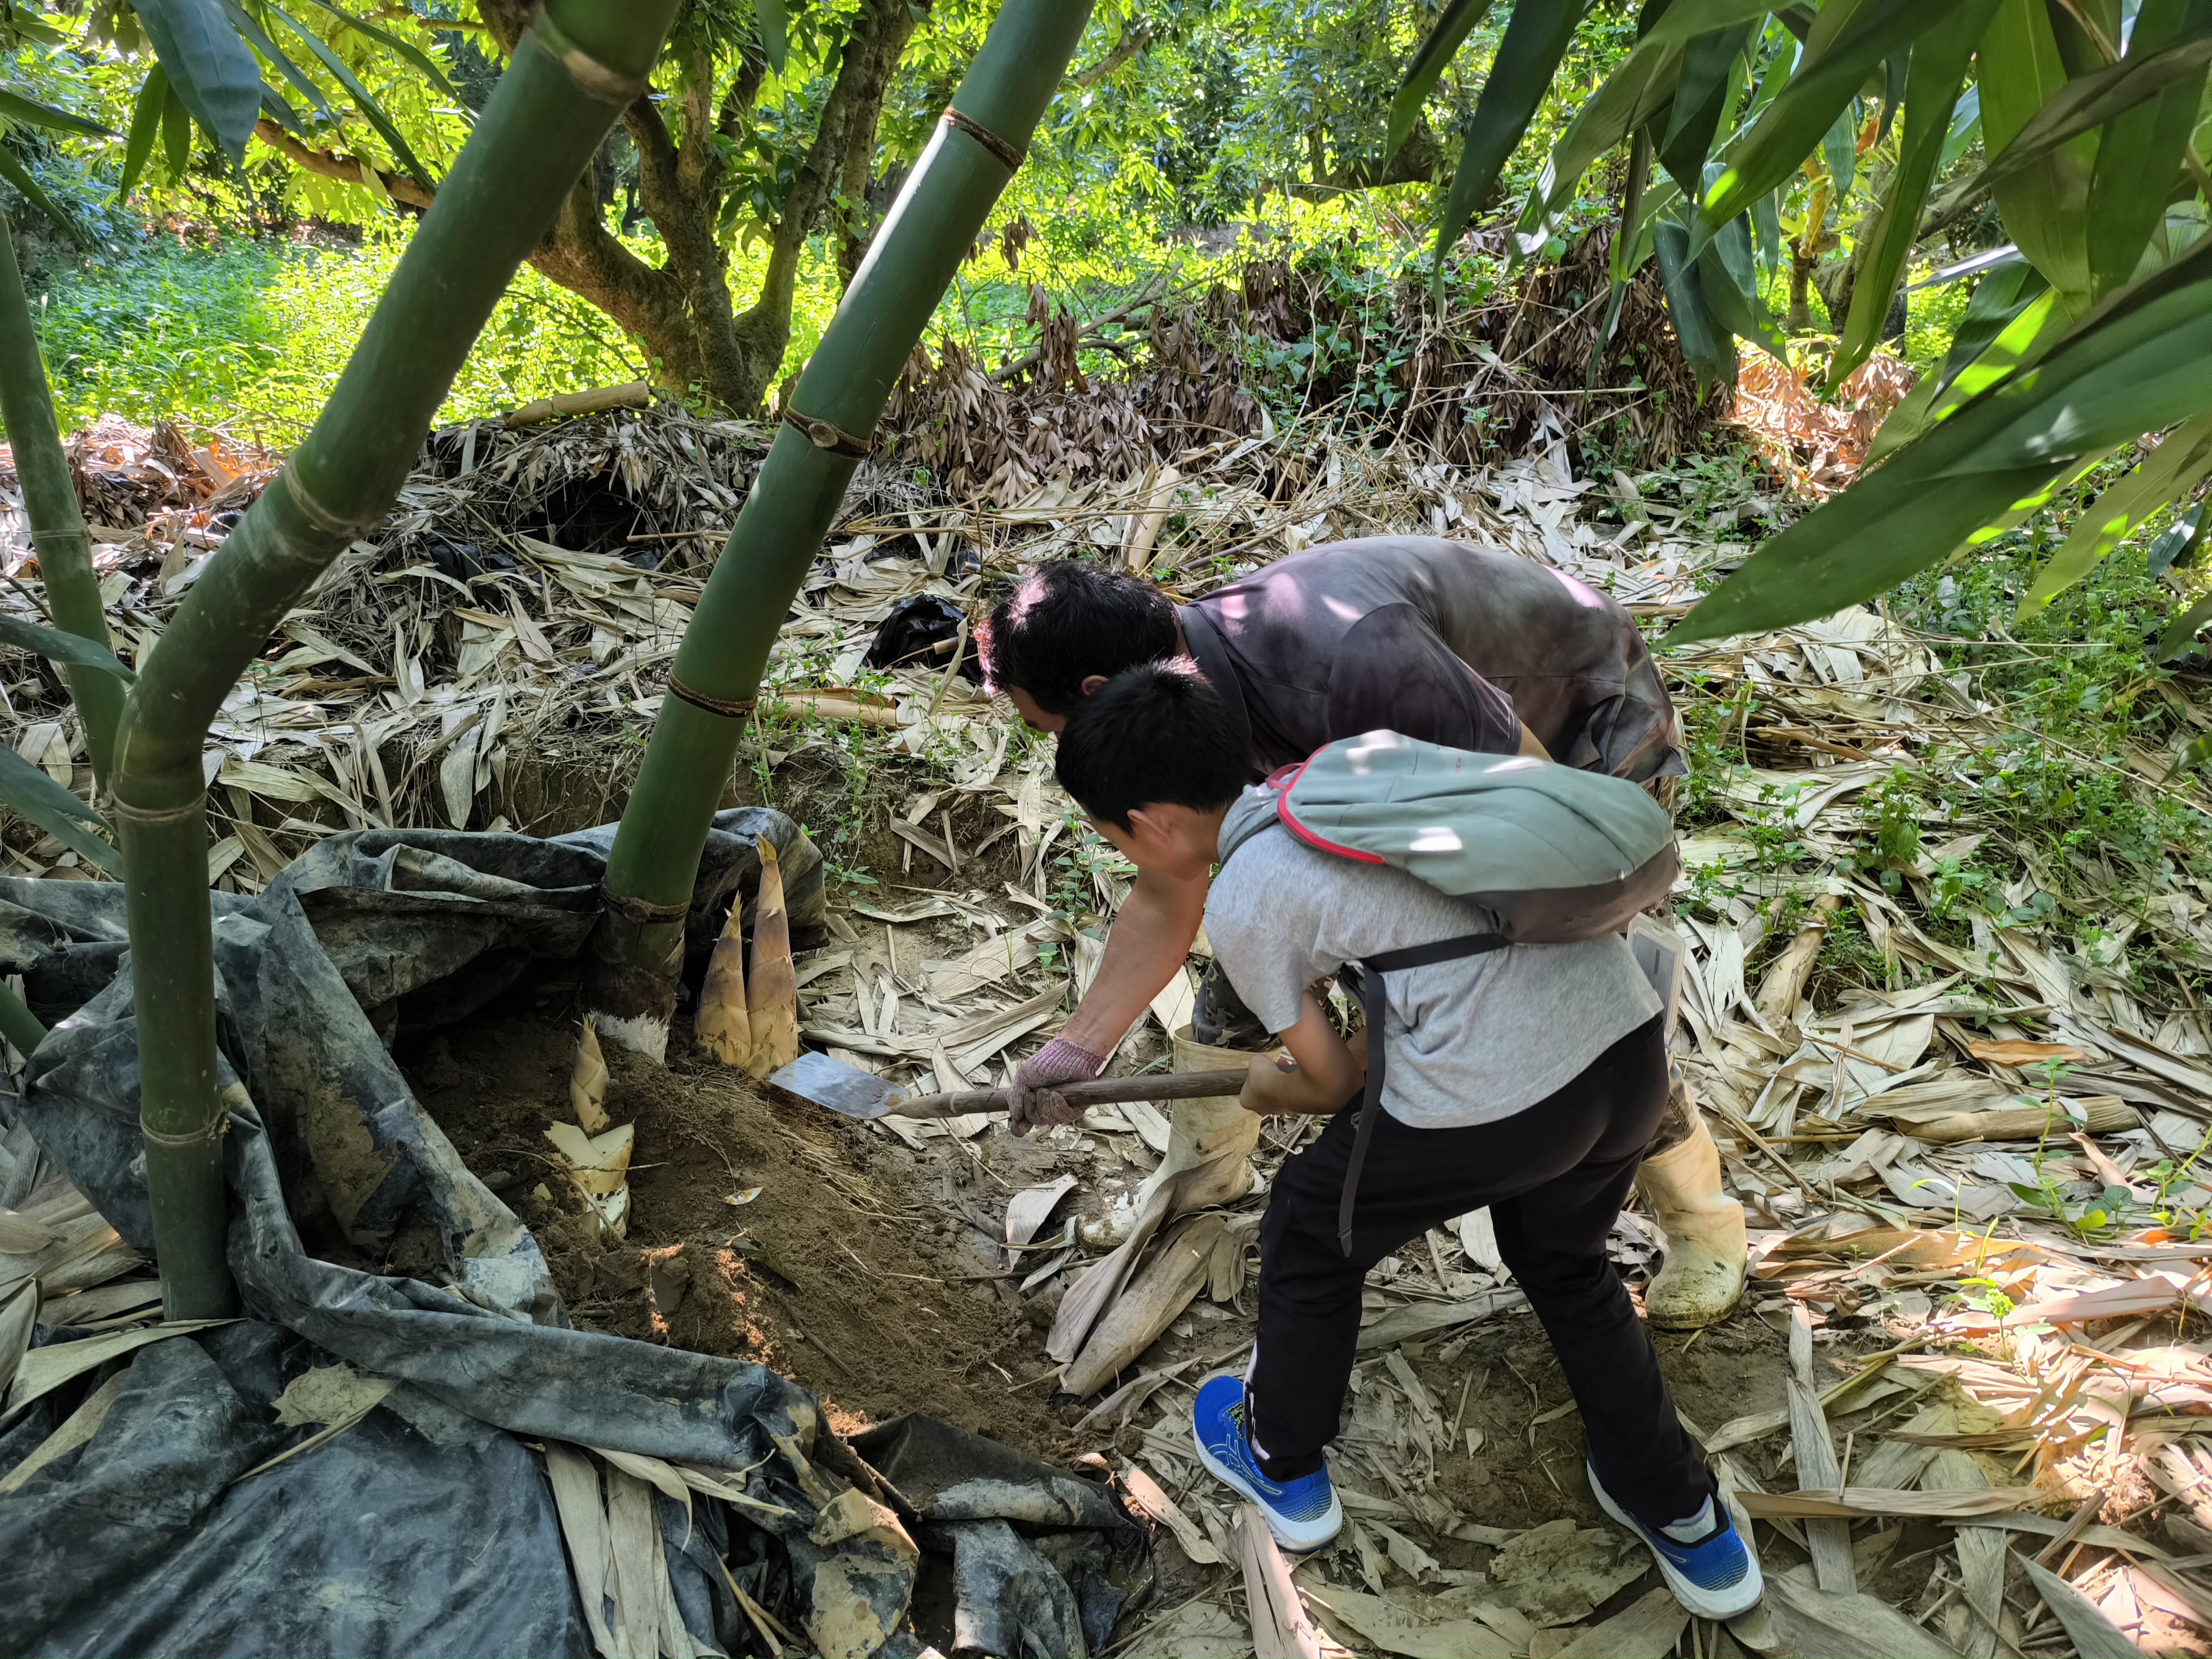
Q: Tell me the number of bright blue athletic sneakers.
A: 2